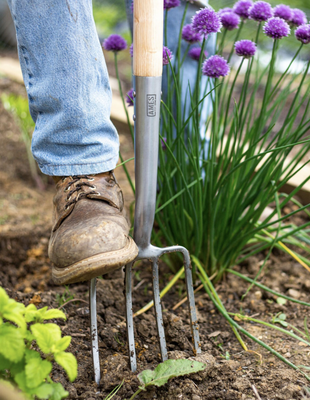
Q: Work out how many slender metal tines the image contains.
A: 4